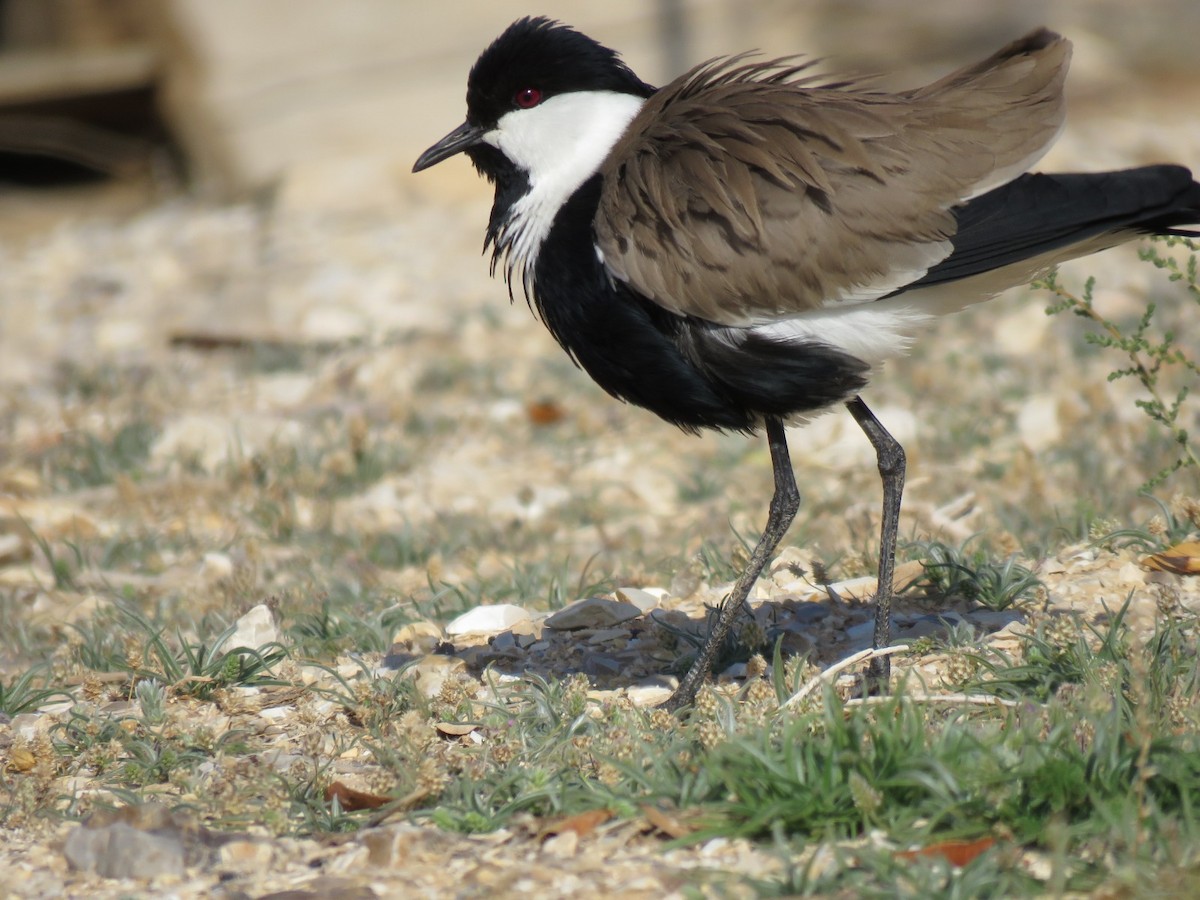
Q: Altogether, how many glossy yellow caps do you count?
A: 0